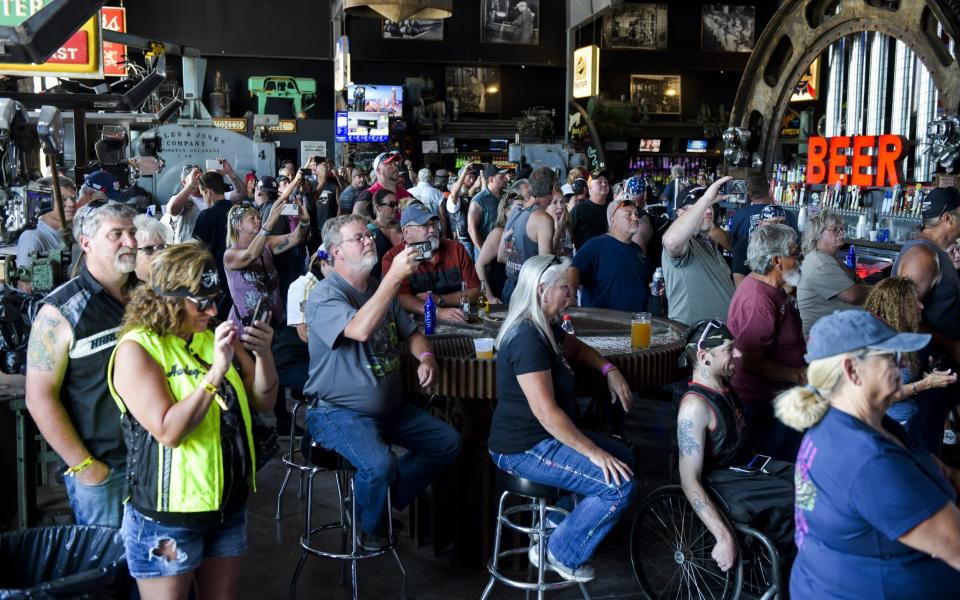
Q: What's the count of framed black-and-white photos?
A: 6